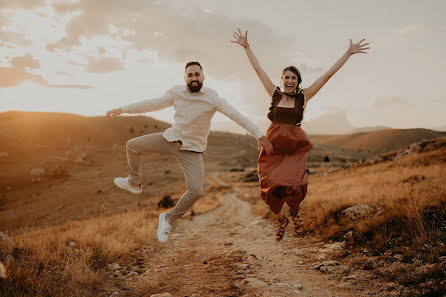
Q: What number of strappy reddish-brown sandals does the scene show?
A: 2